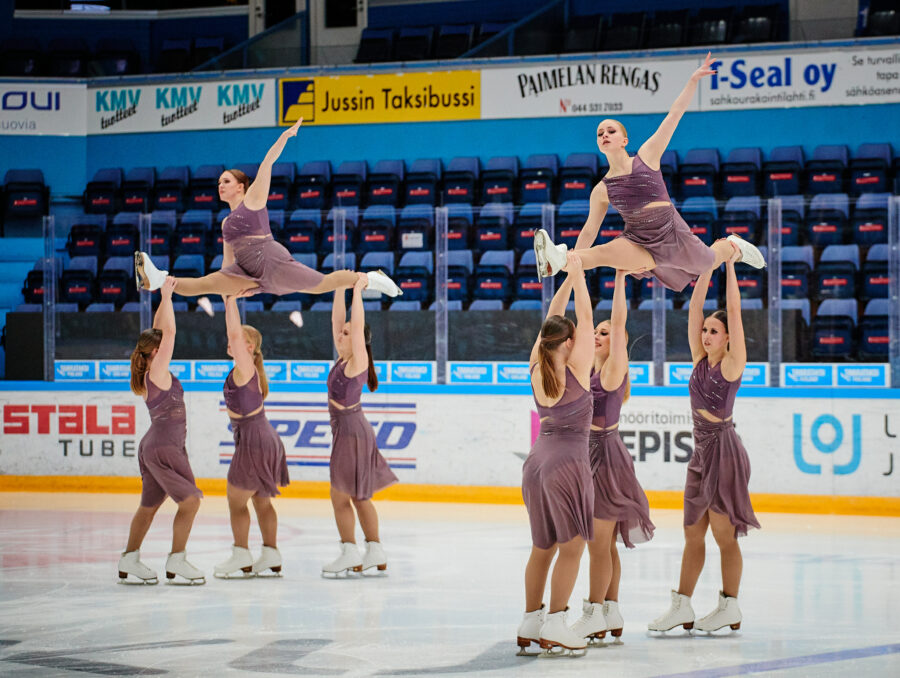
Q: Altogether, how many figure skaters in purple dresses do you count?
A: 8